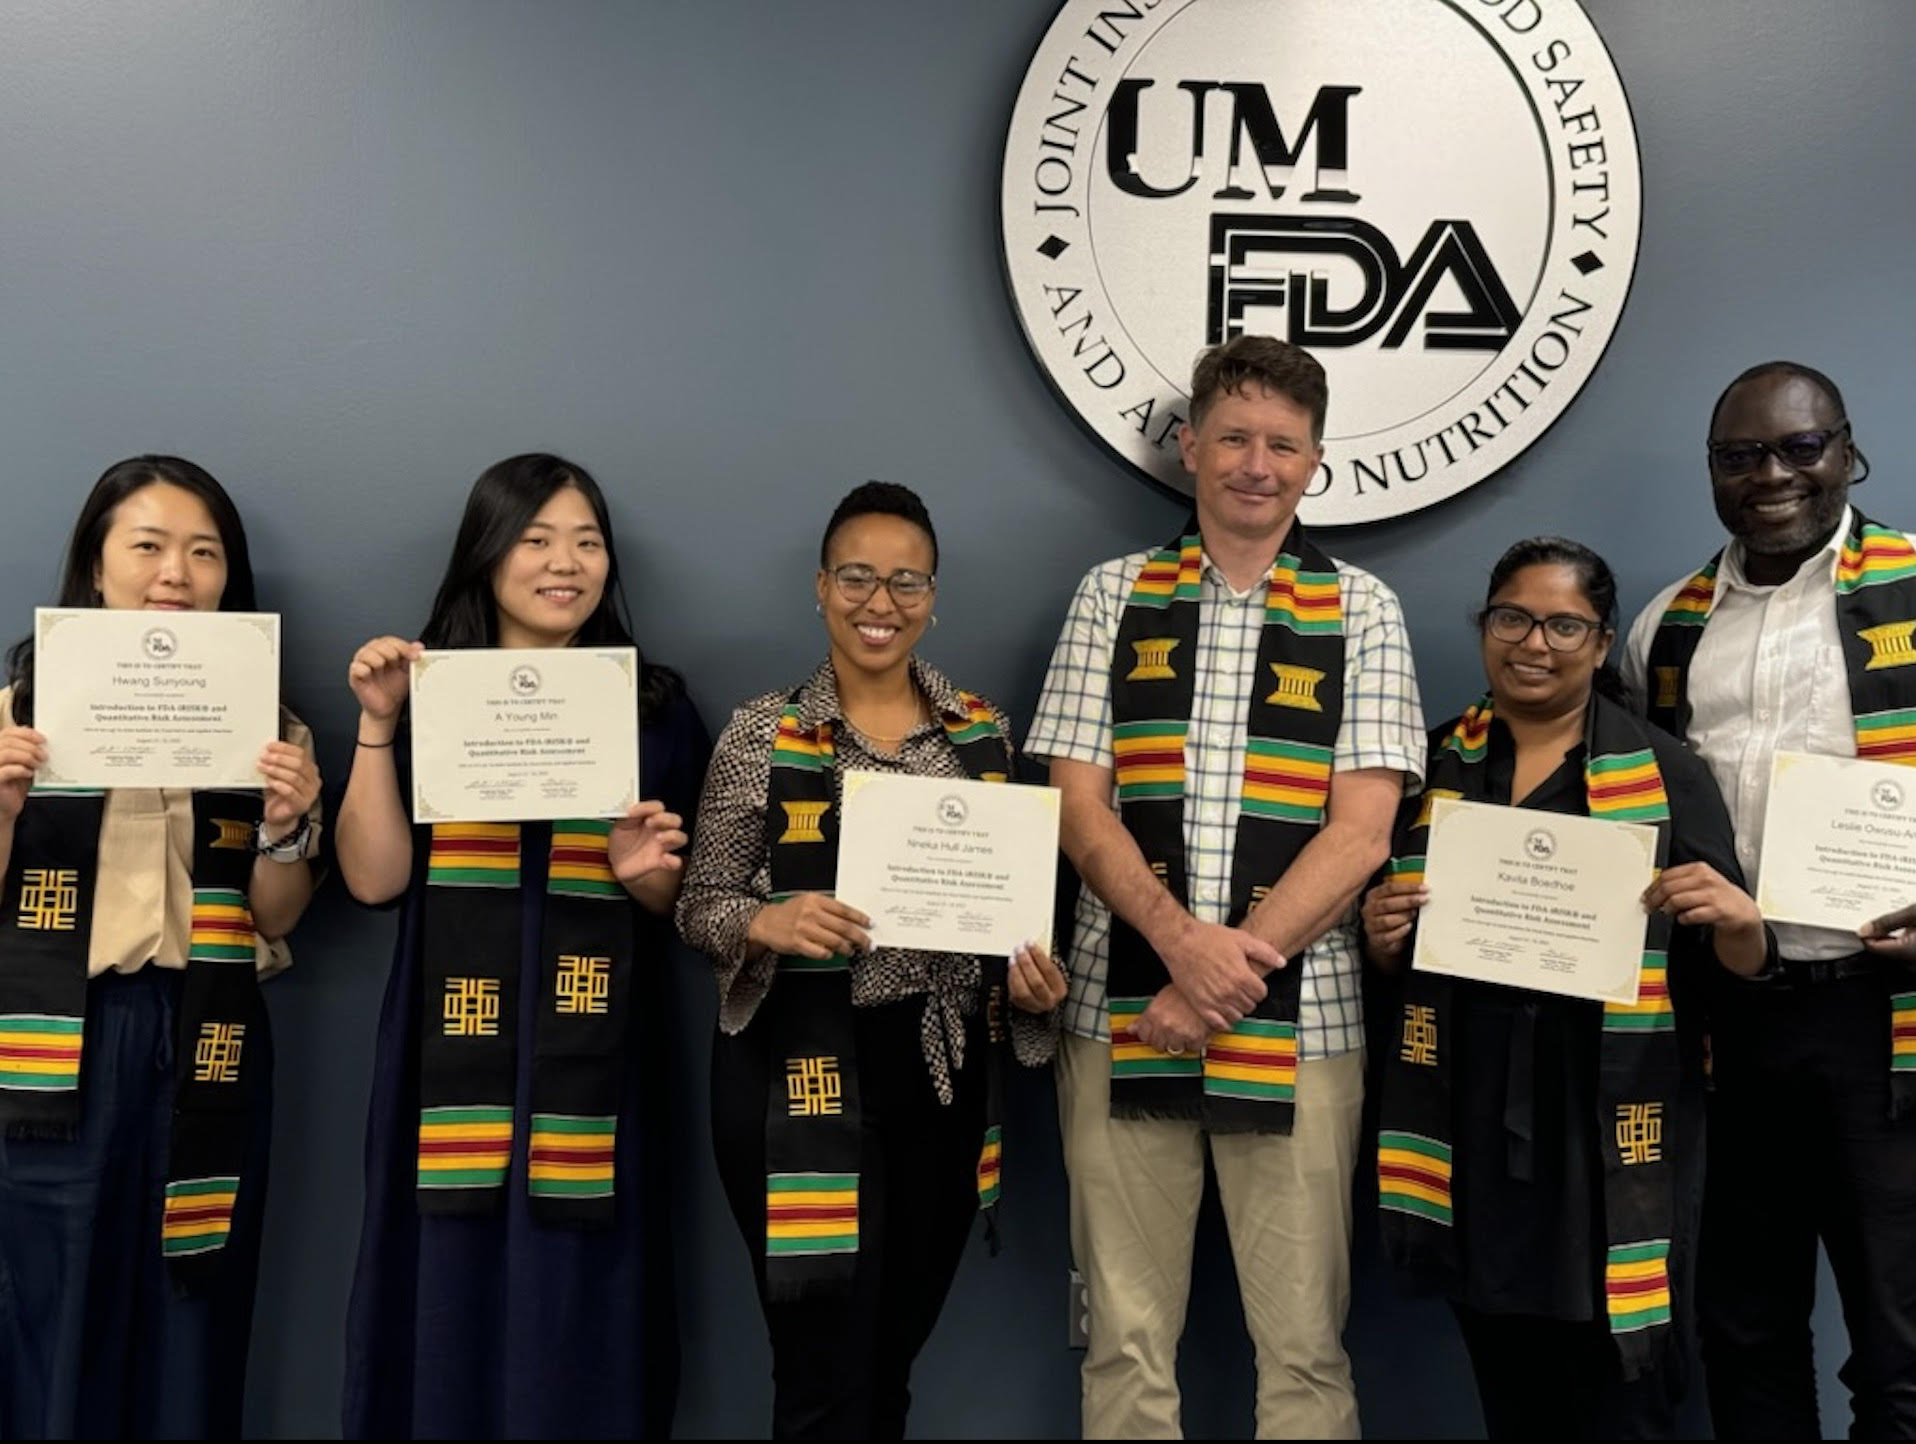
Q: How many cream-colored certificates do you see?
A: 5